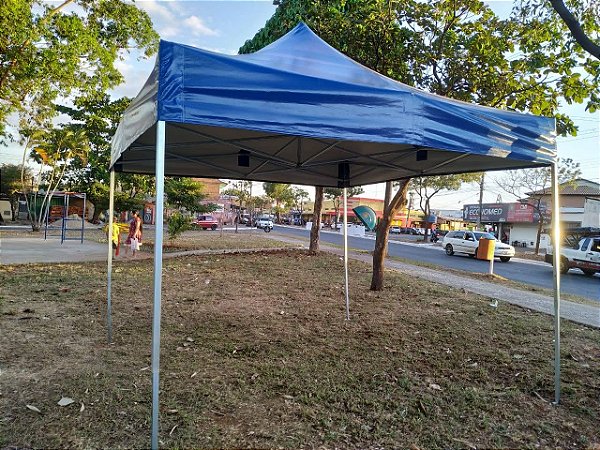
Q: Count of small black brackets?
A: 3